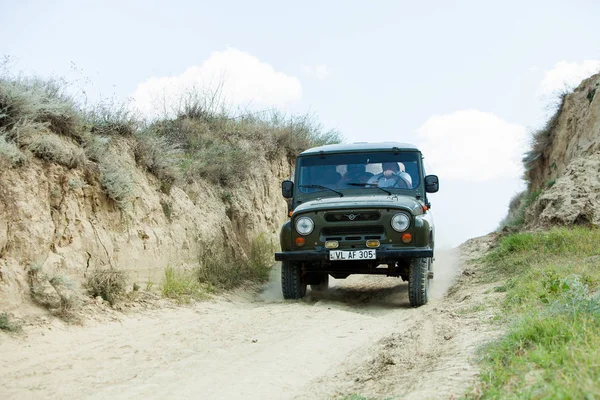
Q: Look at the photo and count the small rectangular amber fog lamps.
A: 2